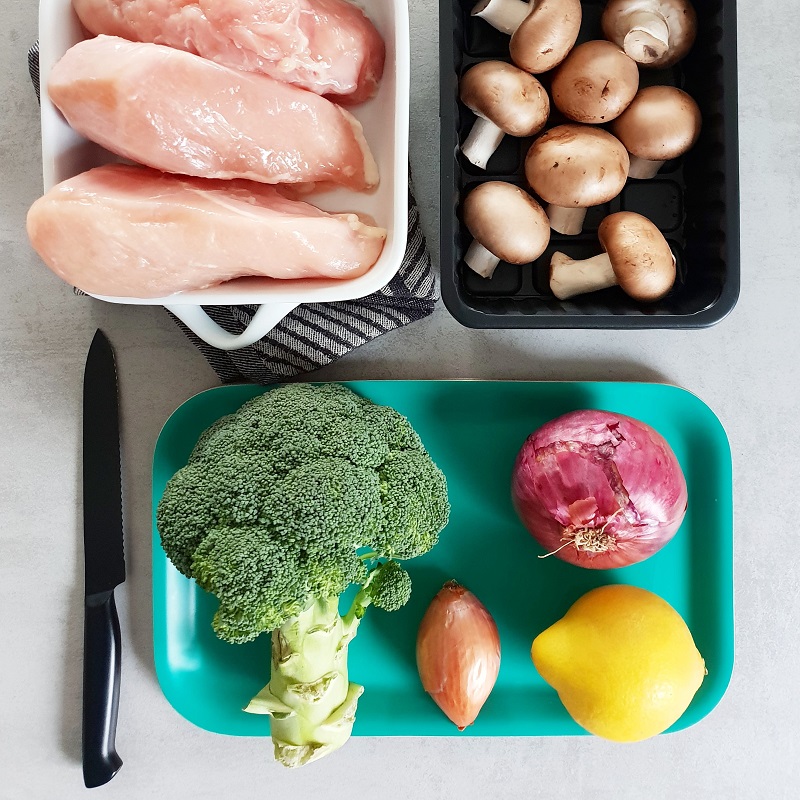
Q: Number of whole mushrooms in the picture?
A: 8